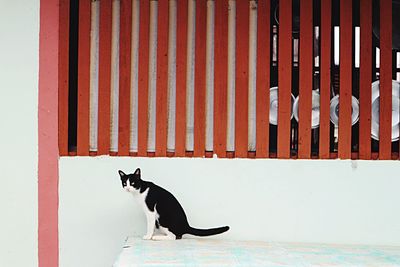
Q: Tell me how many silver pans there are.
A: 4